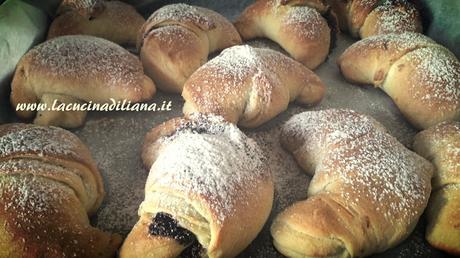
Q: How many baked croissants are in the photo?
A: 11